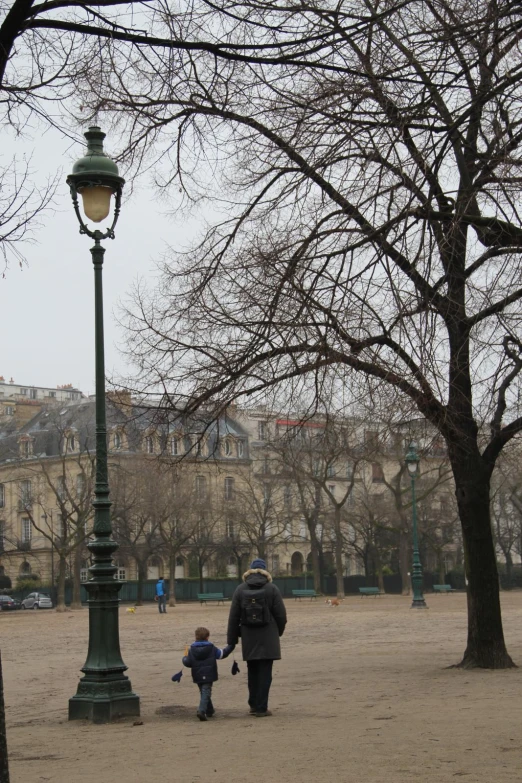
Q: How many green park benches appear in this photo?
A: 4